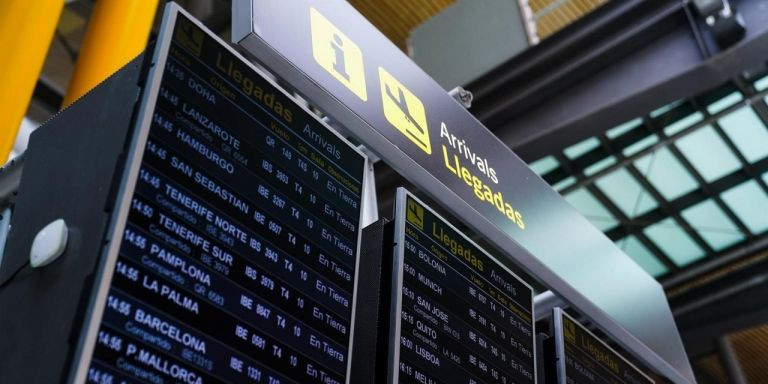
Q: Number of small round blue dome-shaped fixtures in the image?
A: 0